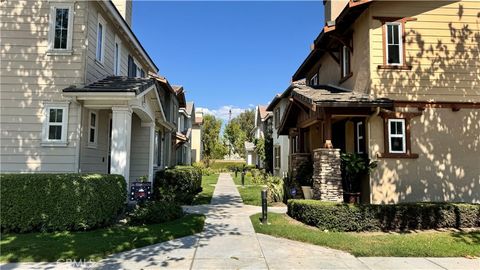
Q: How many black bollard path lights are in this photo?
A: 3